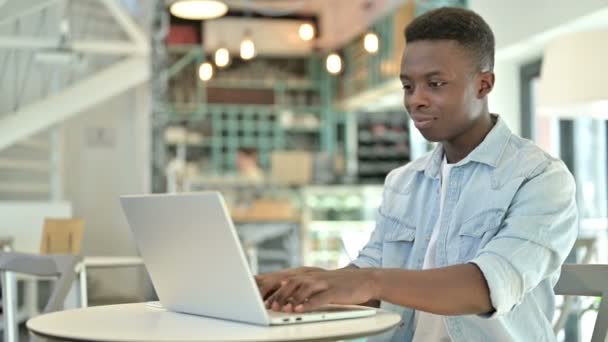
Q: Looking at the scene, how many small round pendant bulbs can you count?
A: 6